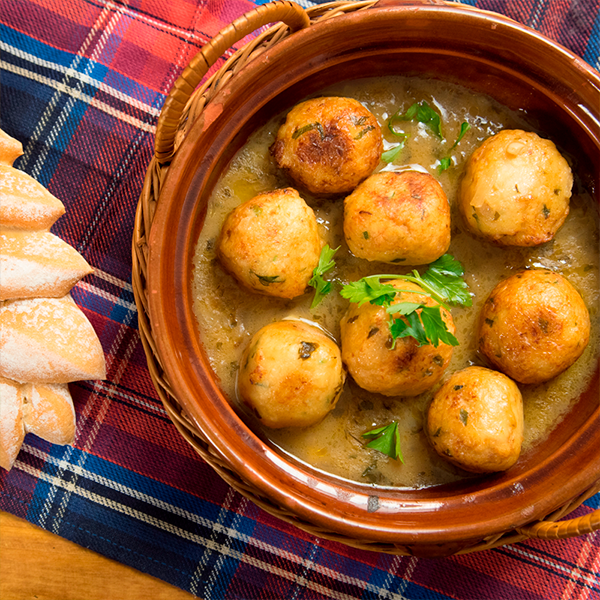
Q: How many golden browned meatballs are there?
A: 8